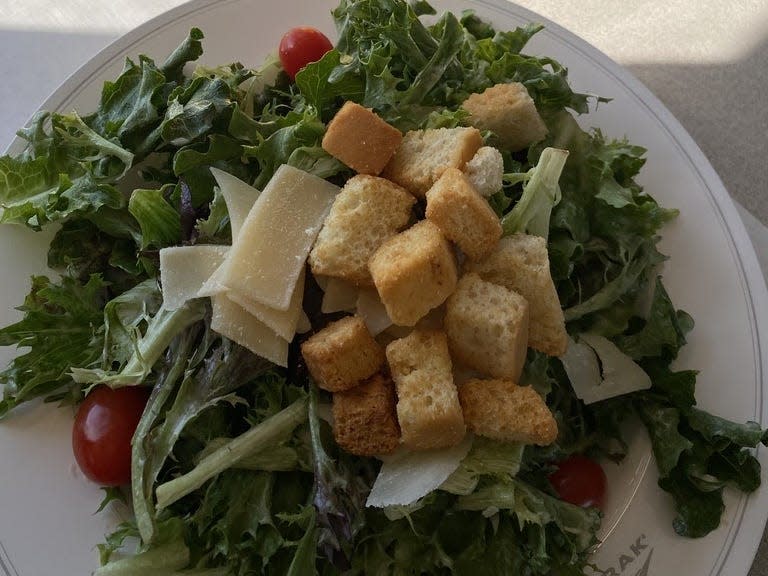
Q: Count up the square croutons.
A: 13